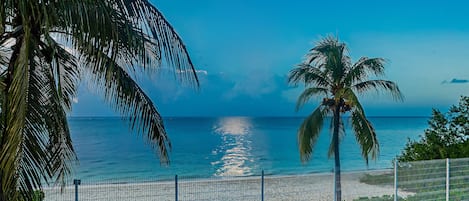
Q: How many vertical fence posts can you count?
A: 5